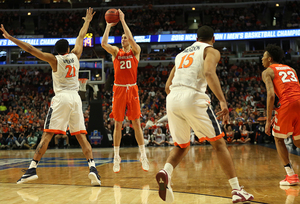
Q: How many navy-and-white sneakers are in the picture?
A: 2